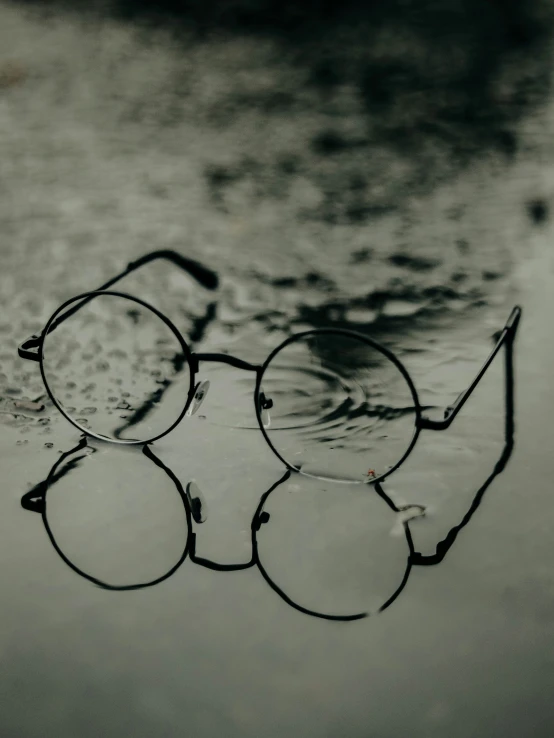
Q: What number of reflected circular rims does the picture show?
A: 2